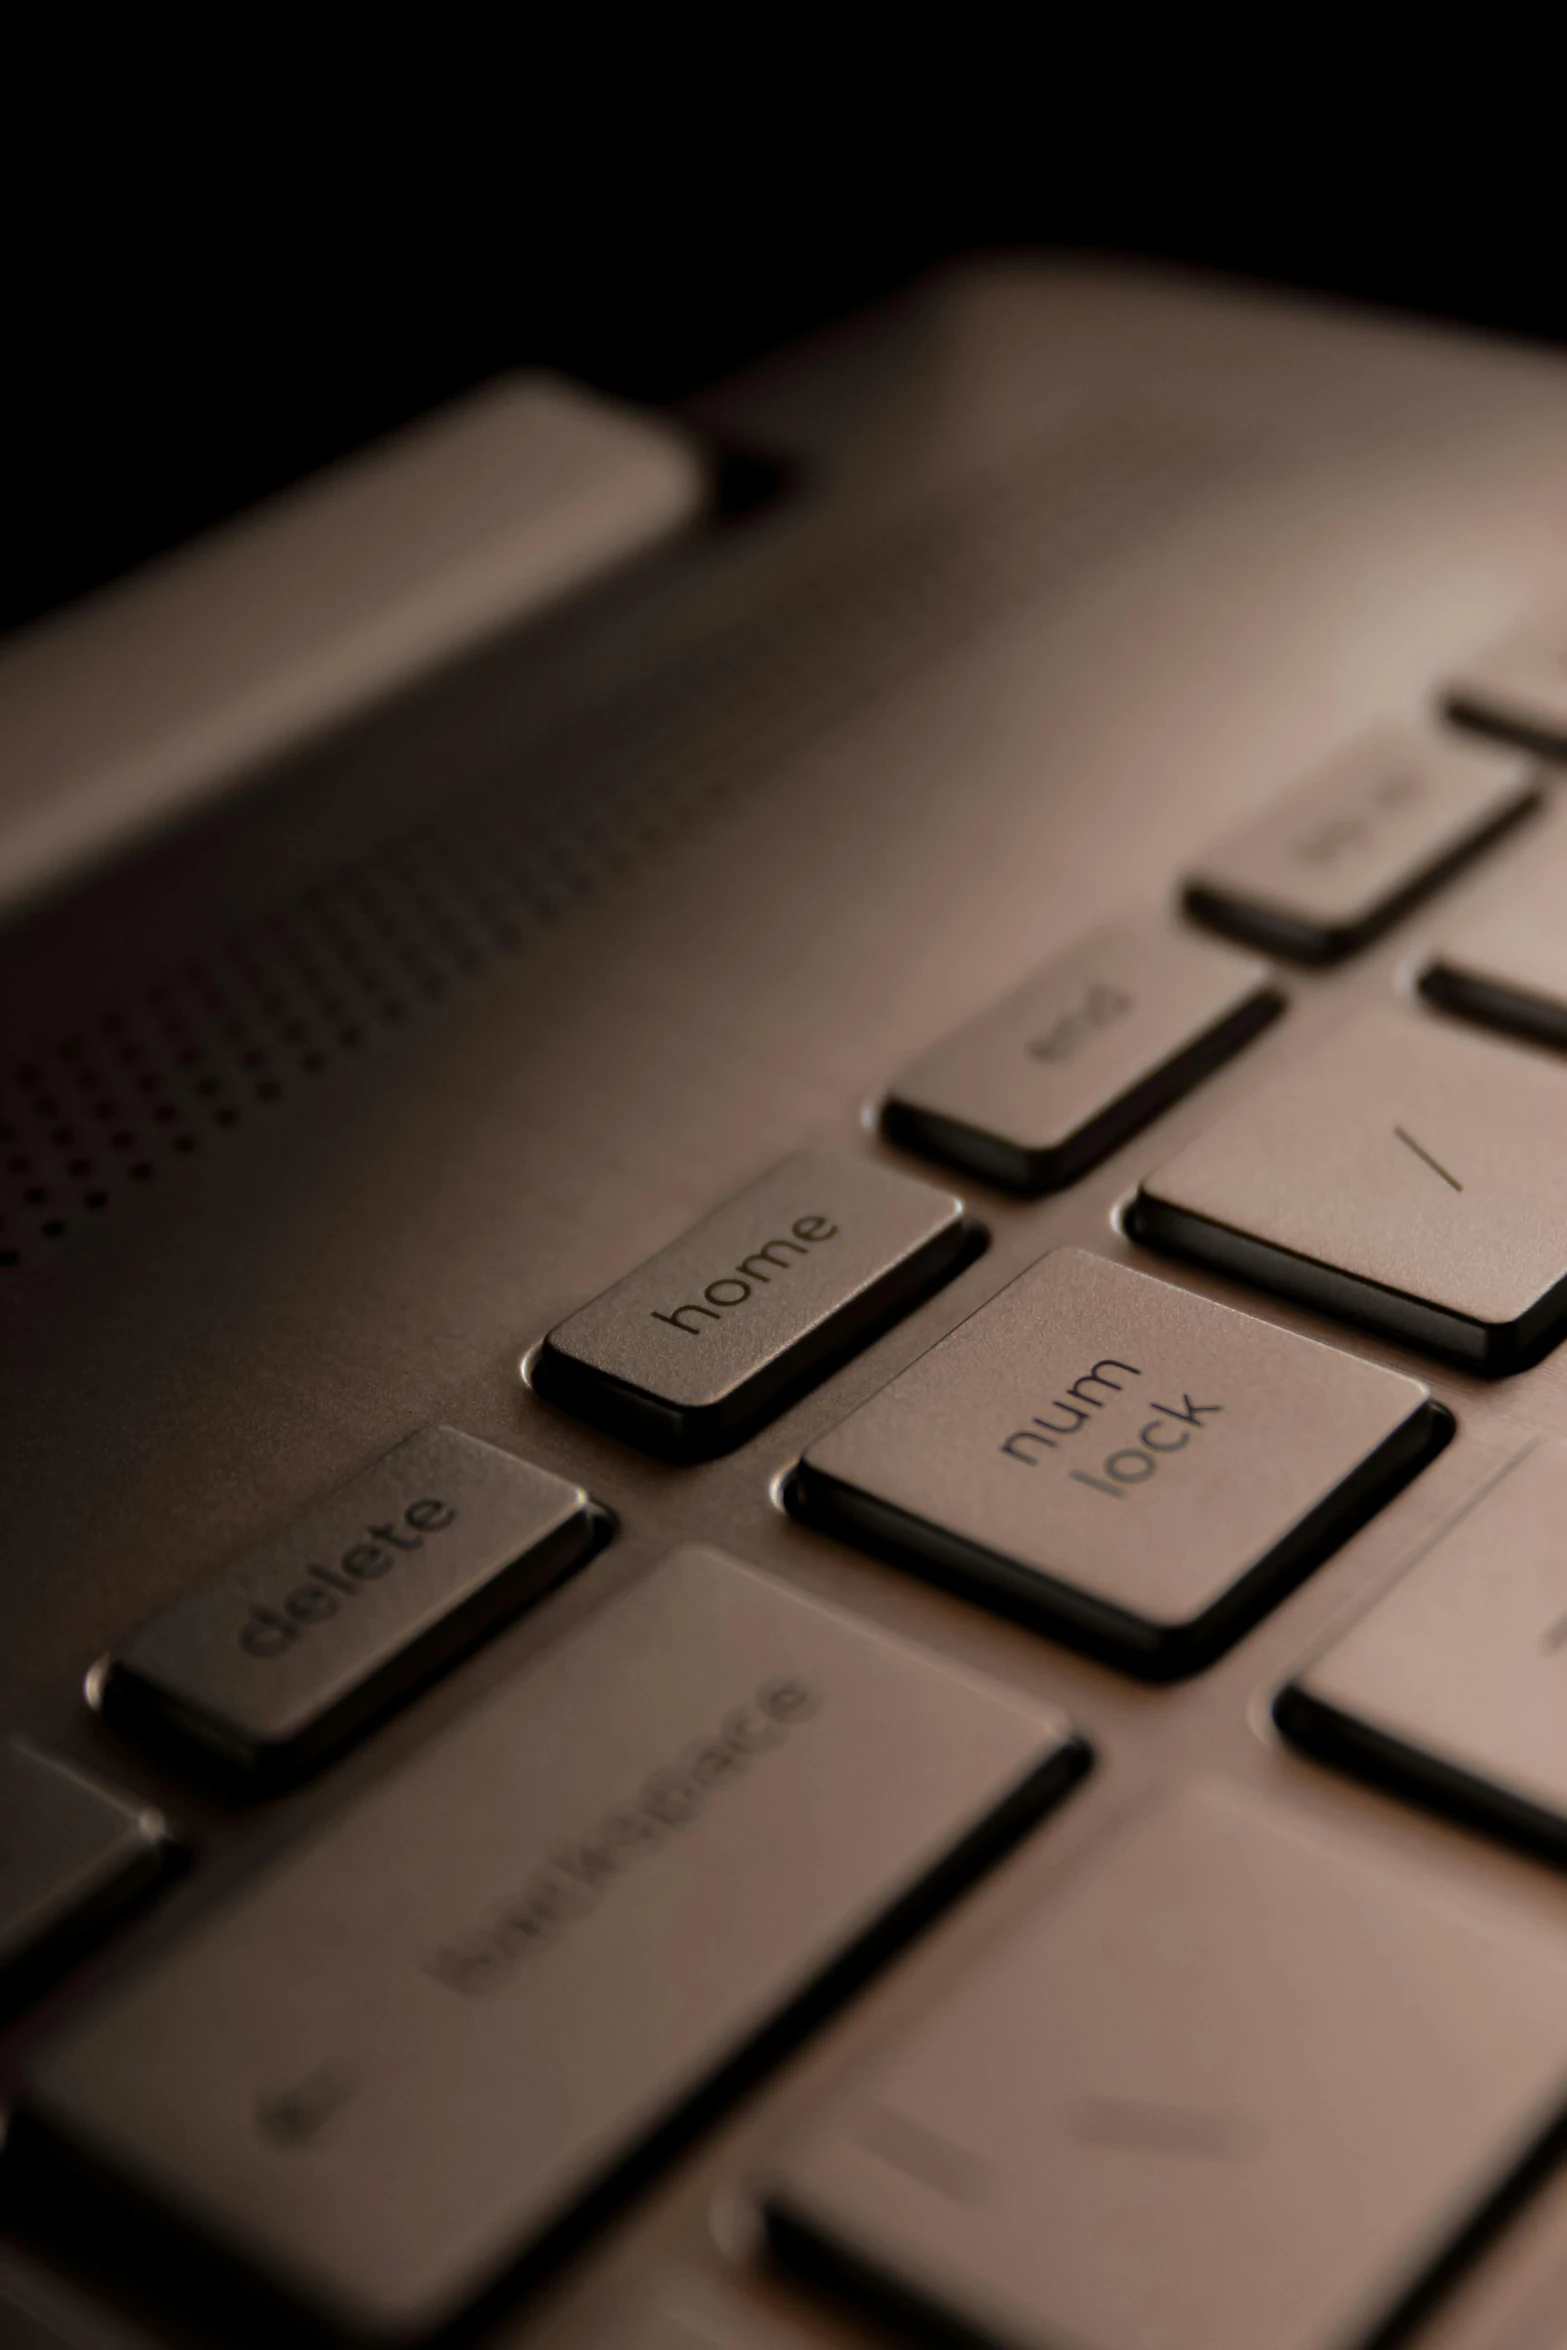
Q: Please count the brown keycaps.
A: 12